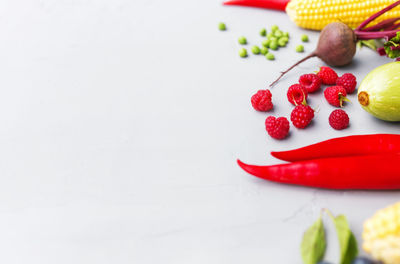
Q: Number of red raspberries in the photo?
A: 9